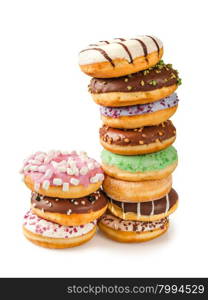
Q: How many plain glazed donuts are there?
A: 1